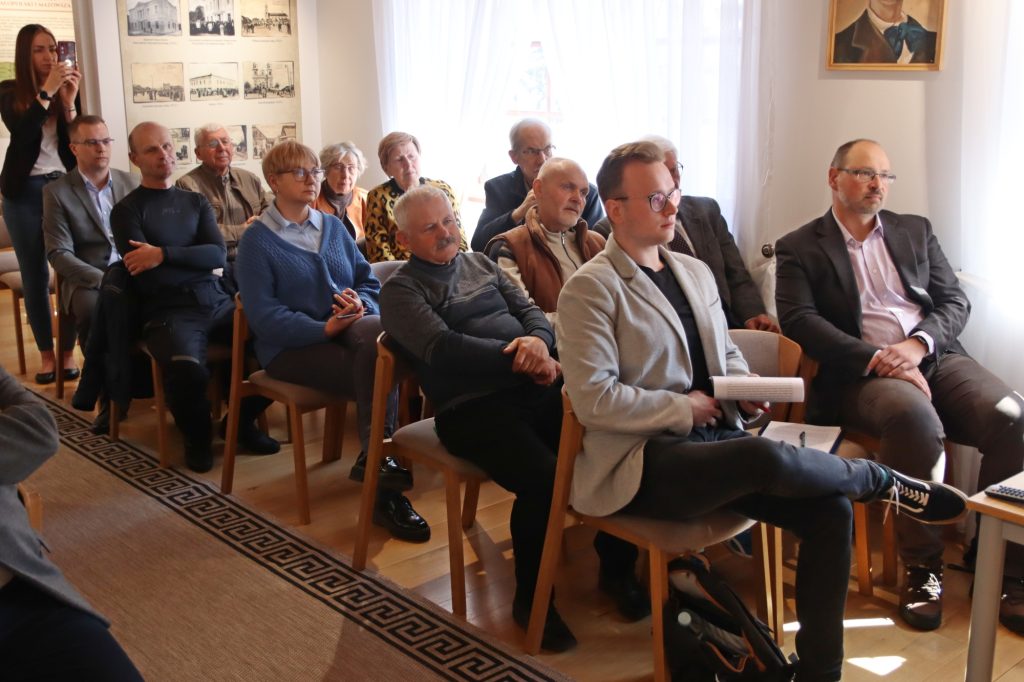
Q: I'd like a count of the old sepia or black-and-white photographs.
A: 9